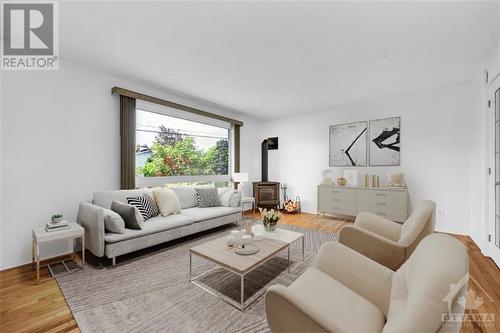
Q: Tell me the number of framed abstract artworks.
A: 2